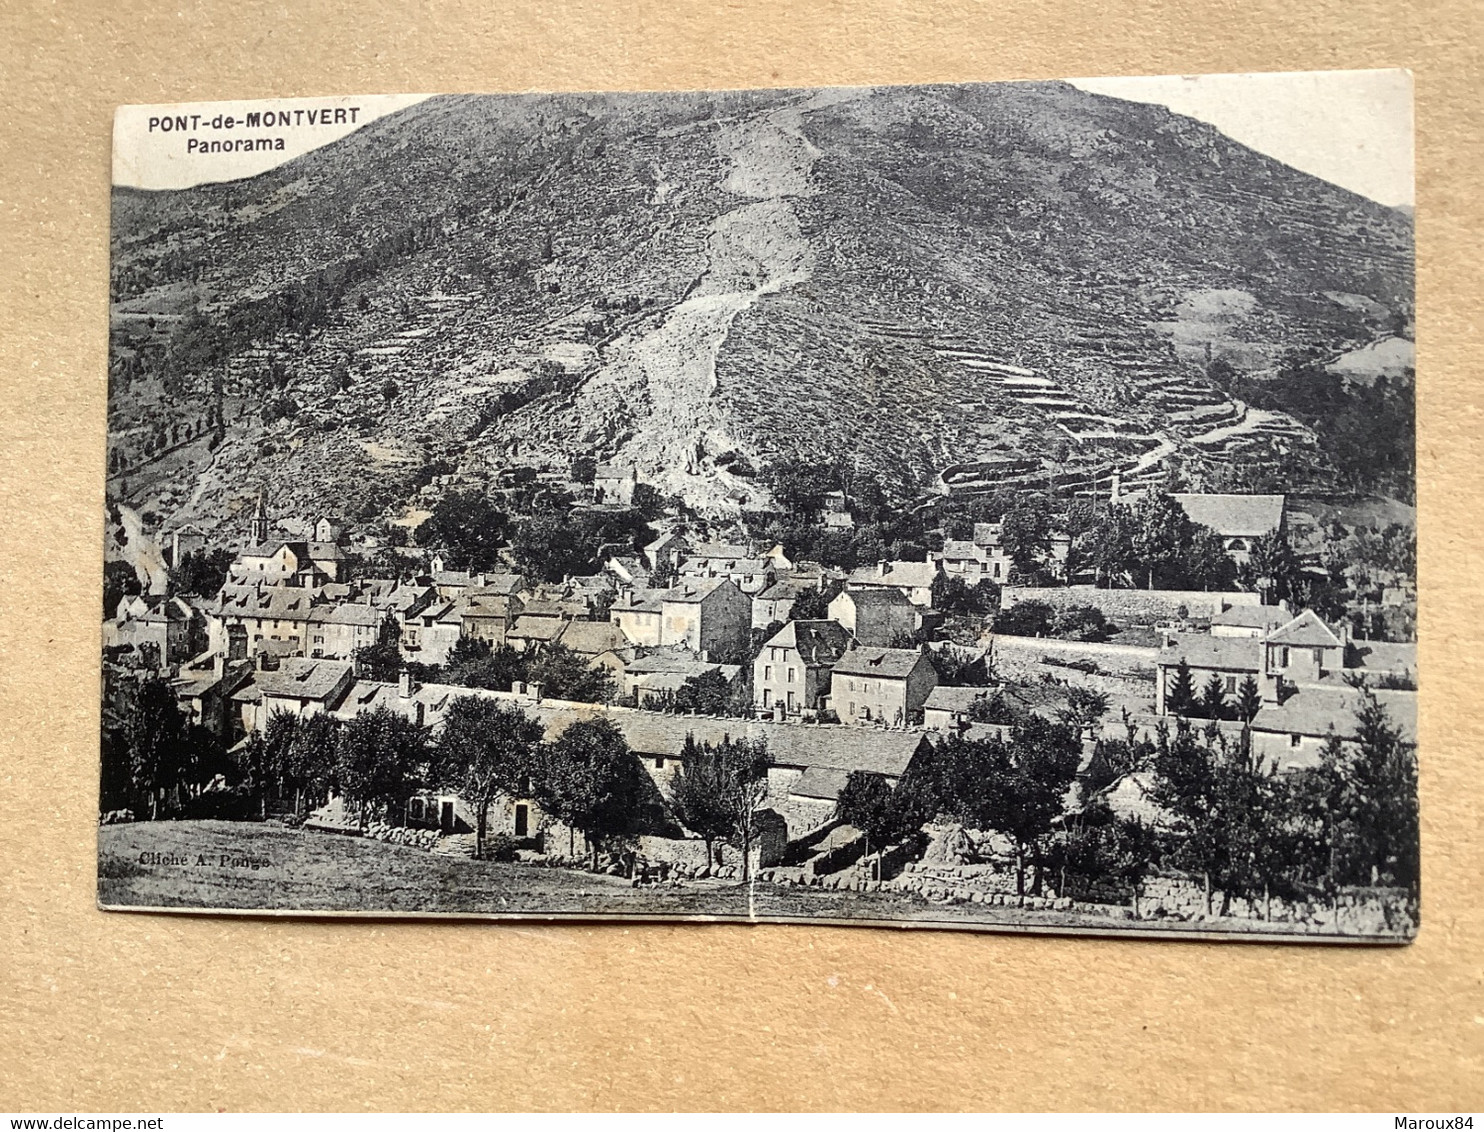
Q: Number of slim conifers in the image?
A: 3